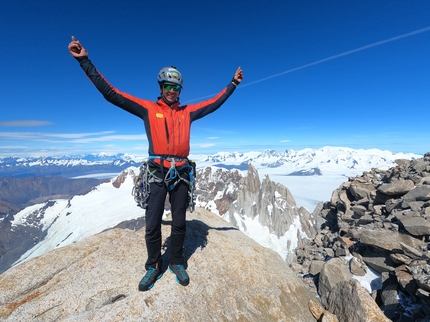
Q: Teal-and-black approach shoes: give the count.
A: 2